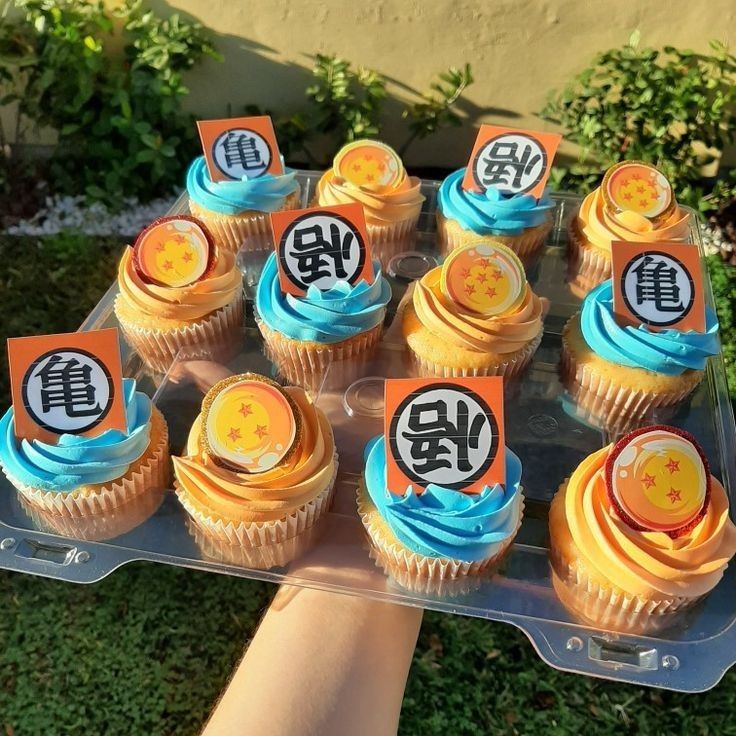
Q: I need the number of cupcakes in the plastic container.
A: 12